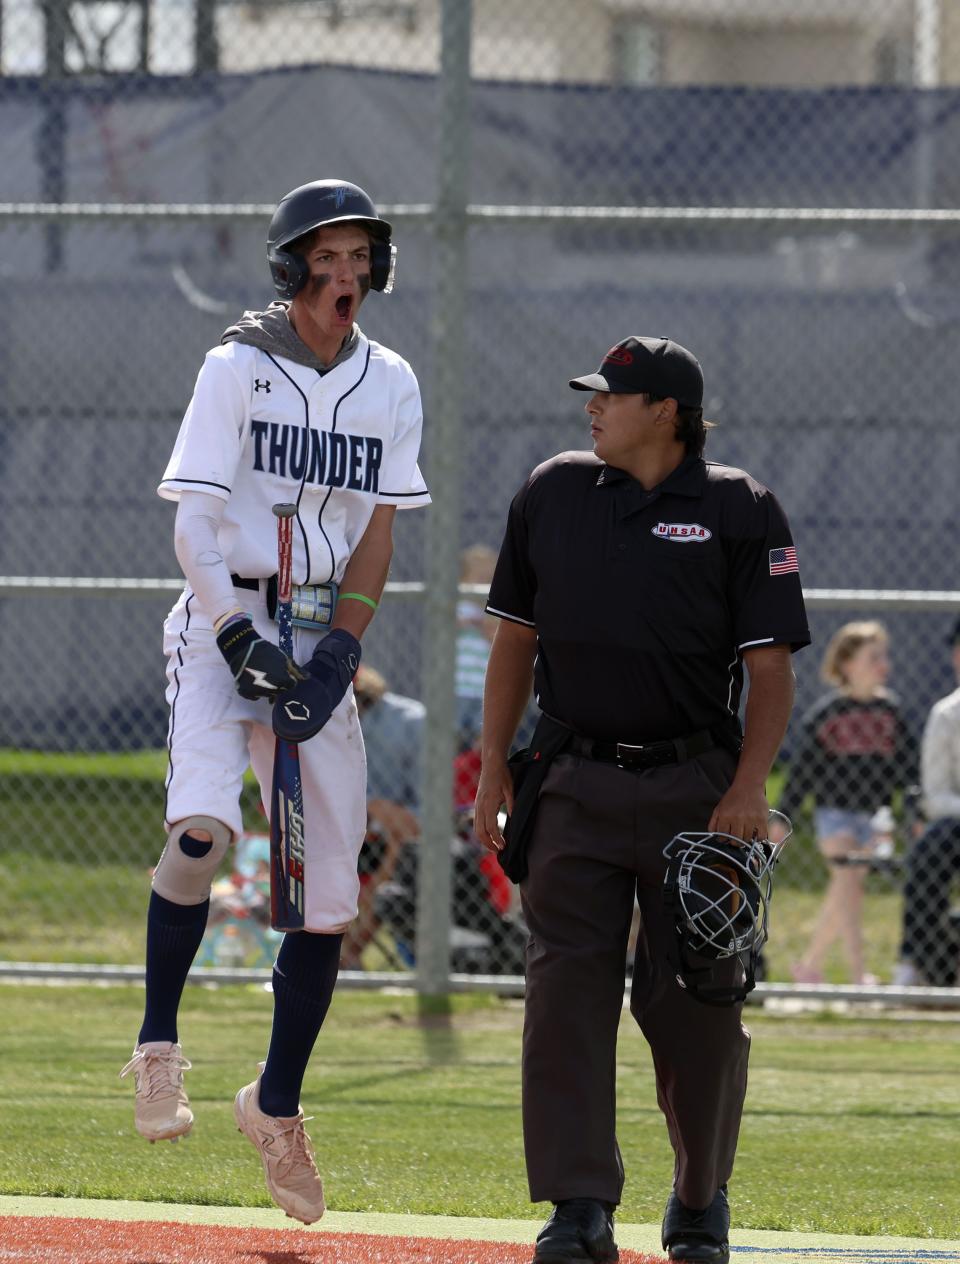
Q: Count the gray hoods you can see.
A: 1